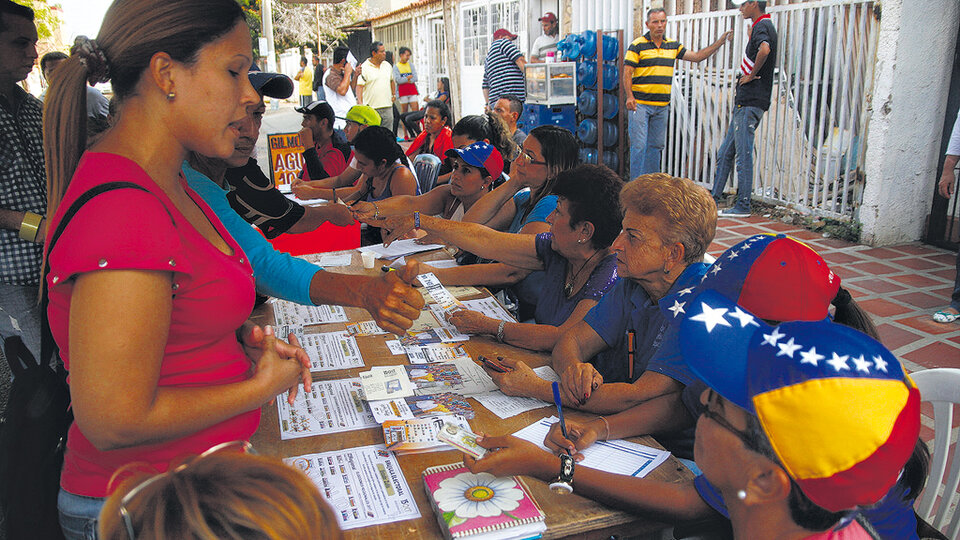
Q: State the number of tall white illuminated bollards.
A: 0